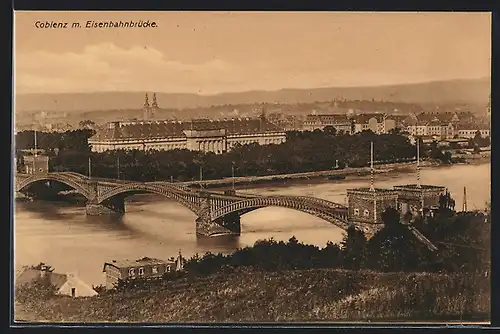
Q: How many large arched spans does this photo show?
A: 3